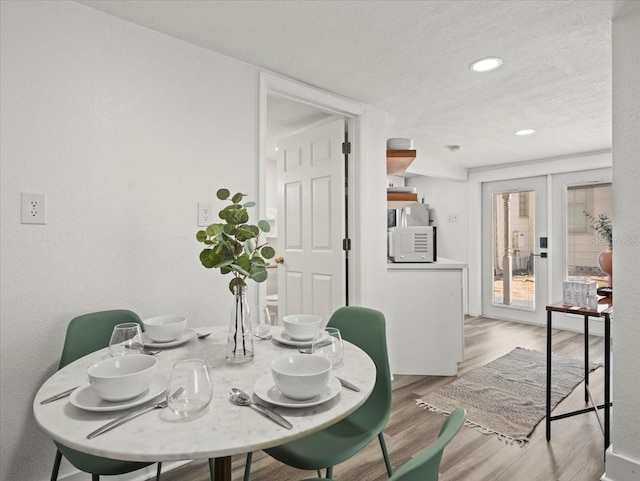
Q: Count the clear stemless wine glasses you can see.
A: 4